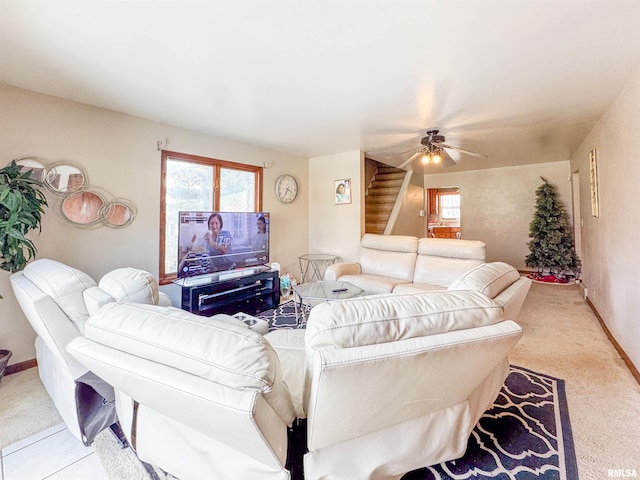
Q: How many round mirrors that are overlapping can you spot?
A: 4